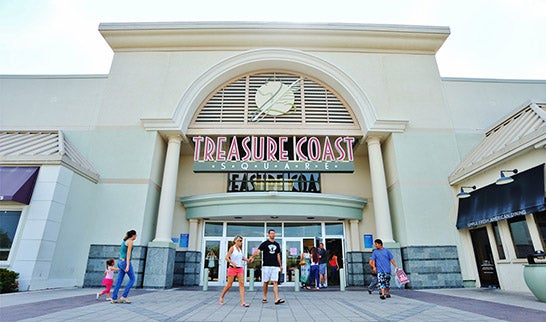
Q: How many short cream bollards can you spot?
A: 4